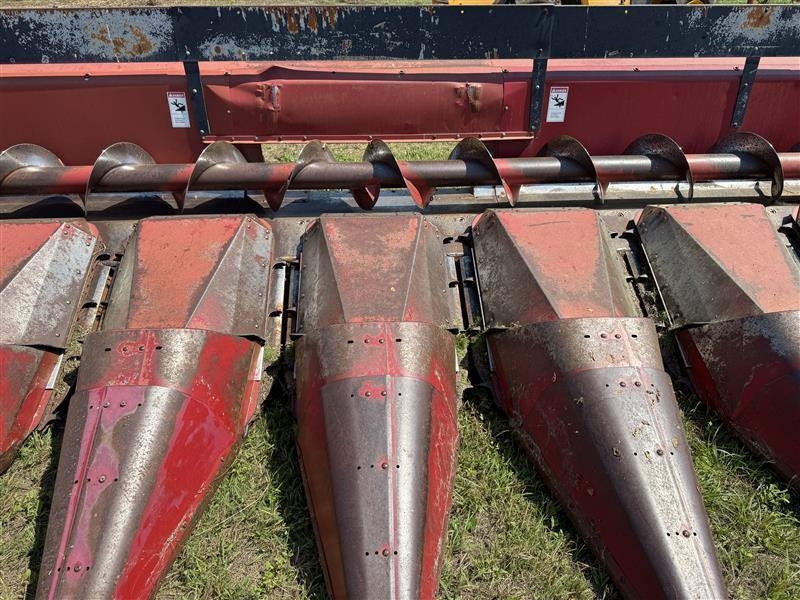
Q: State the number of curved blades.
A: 9